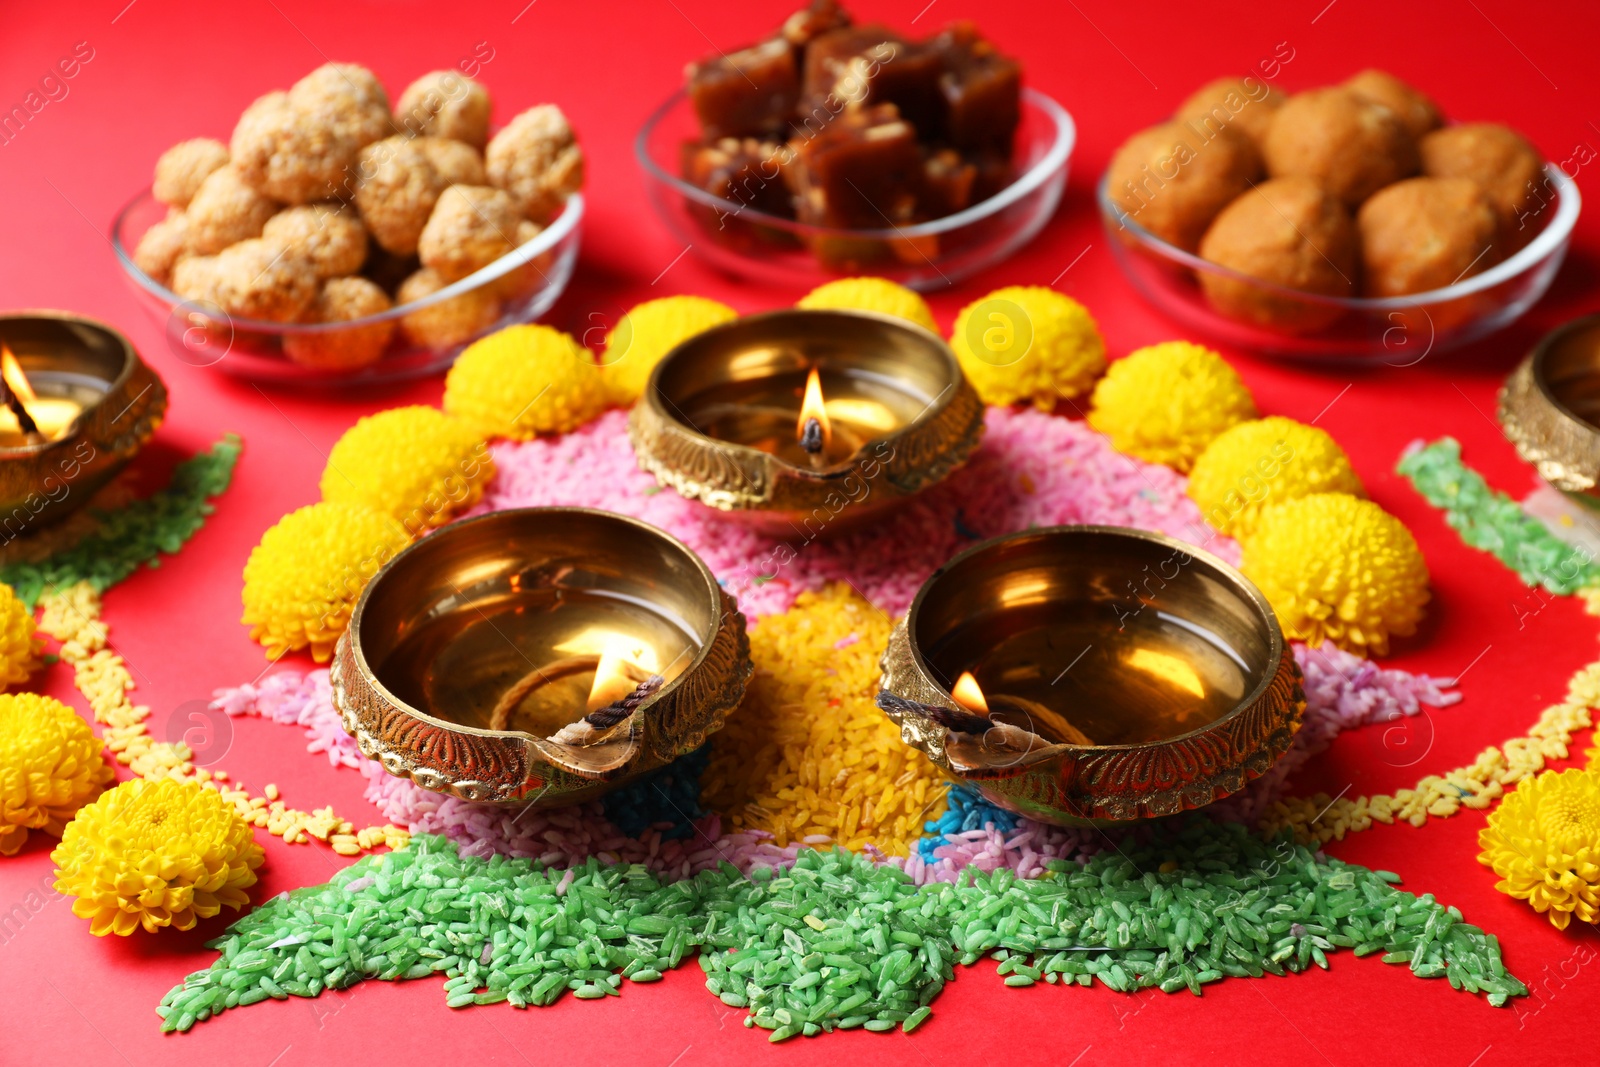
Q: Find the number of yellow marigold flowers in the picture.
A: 14